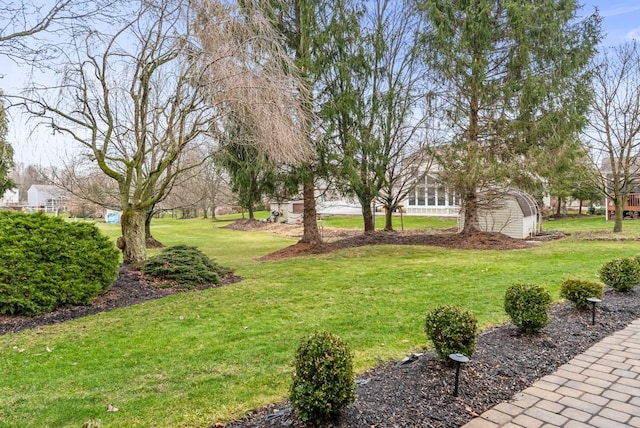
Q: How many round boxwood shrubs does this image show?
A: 5